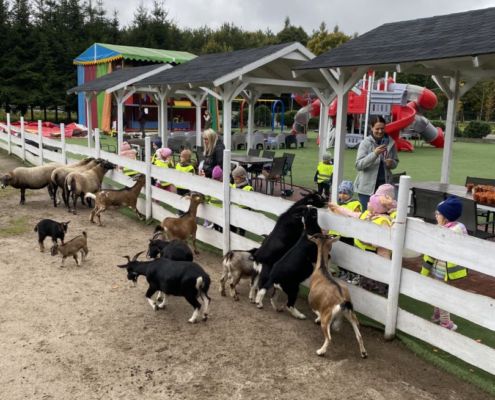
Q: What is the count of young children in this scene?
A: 11